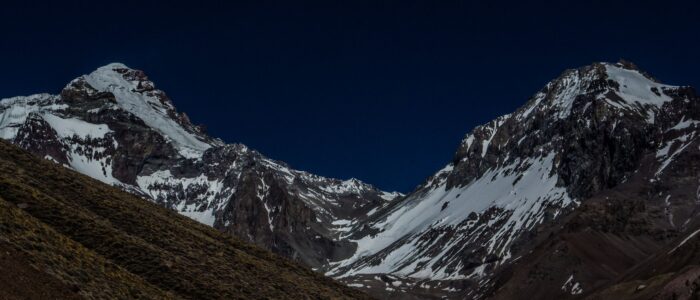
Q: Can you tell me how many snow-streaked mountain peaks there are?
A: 2